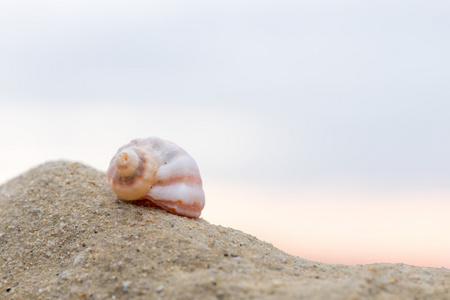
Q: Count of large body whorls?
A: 1